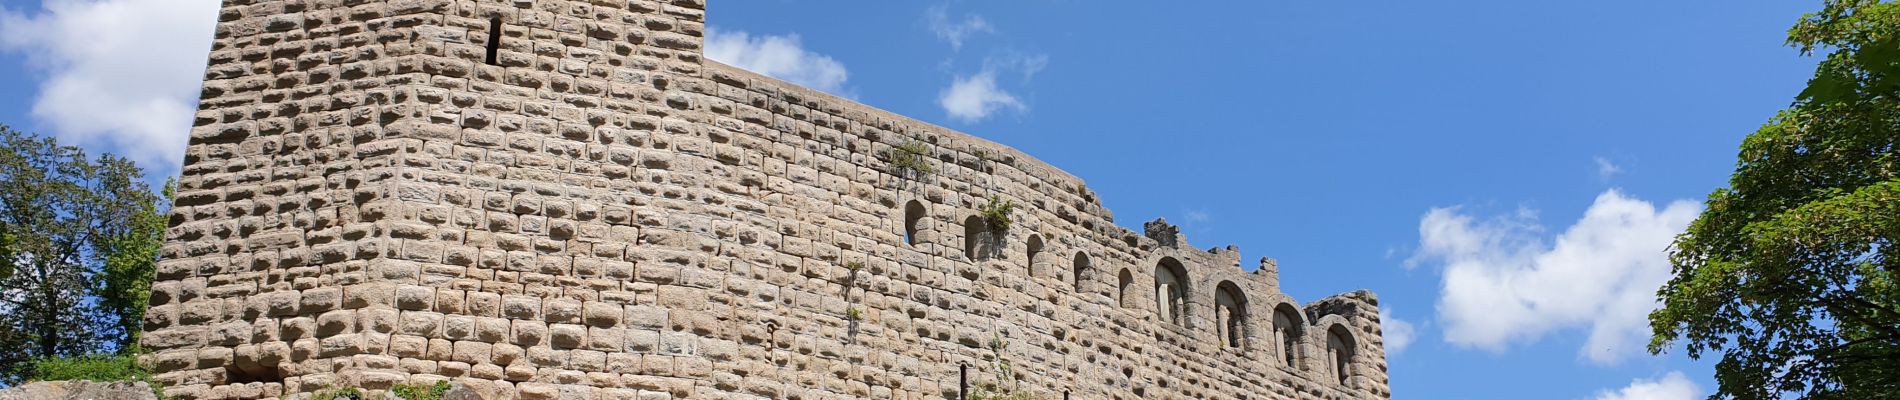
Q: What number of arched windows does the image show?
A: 9